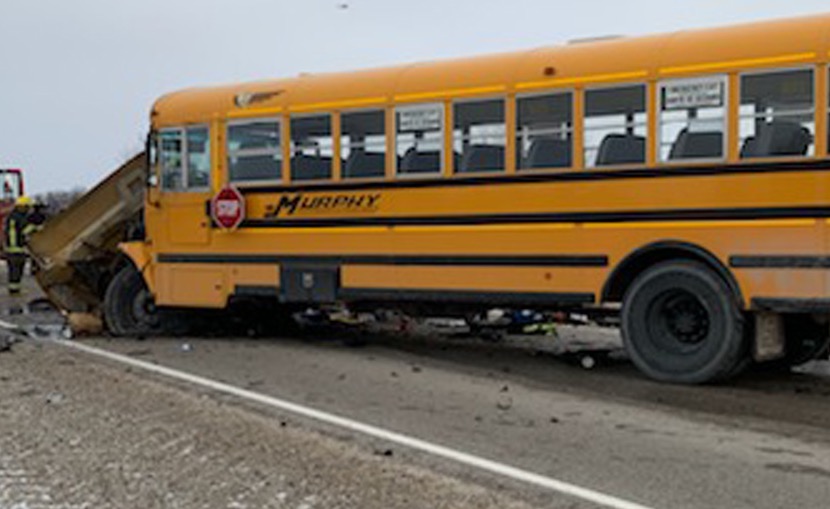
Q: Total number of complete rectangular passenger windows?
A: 9